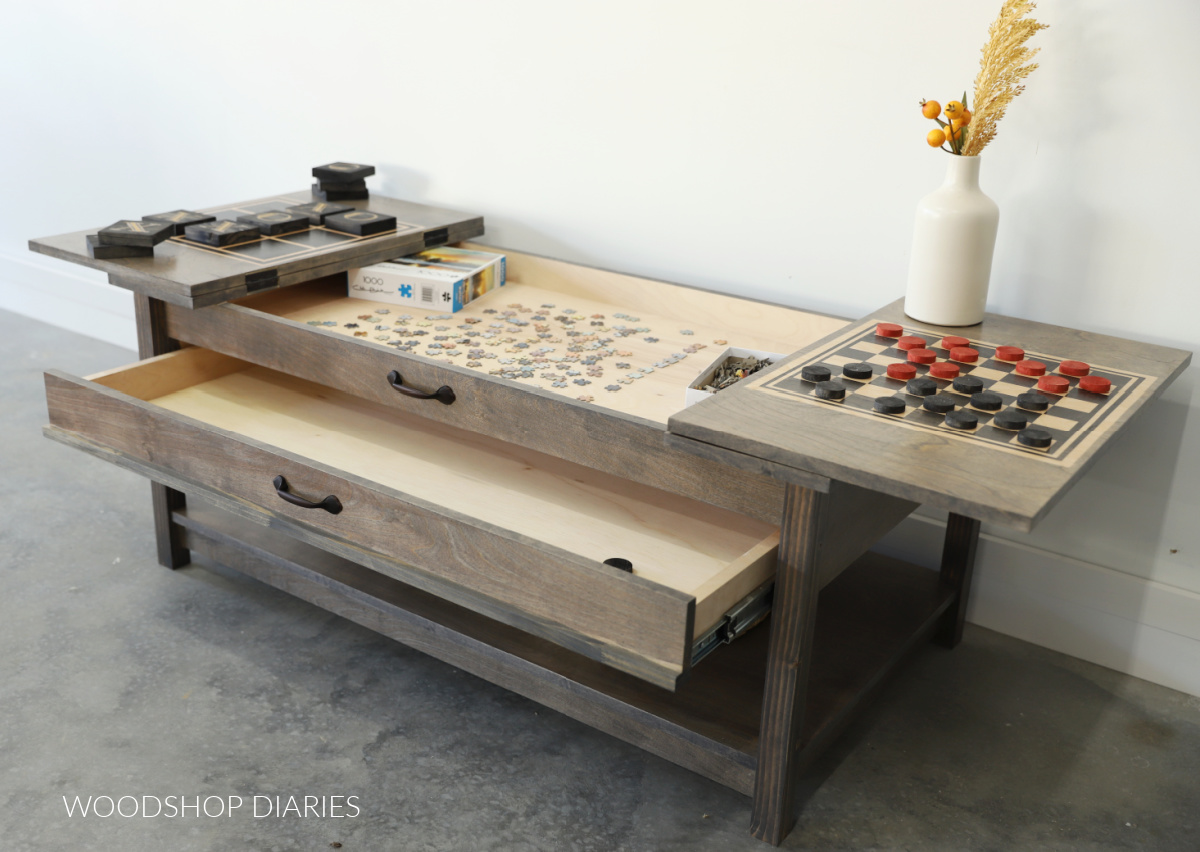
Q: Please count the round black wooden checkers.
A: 13